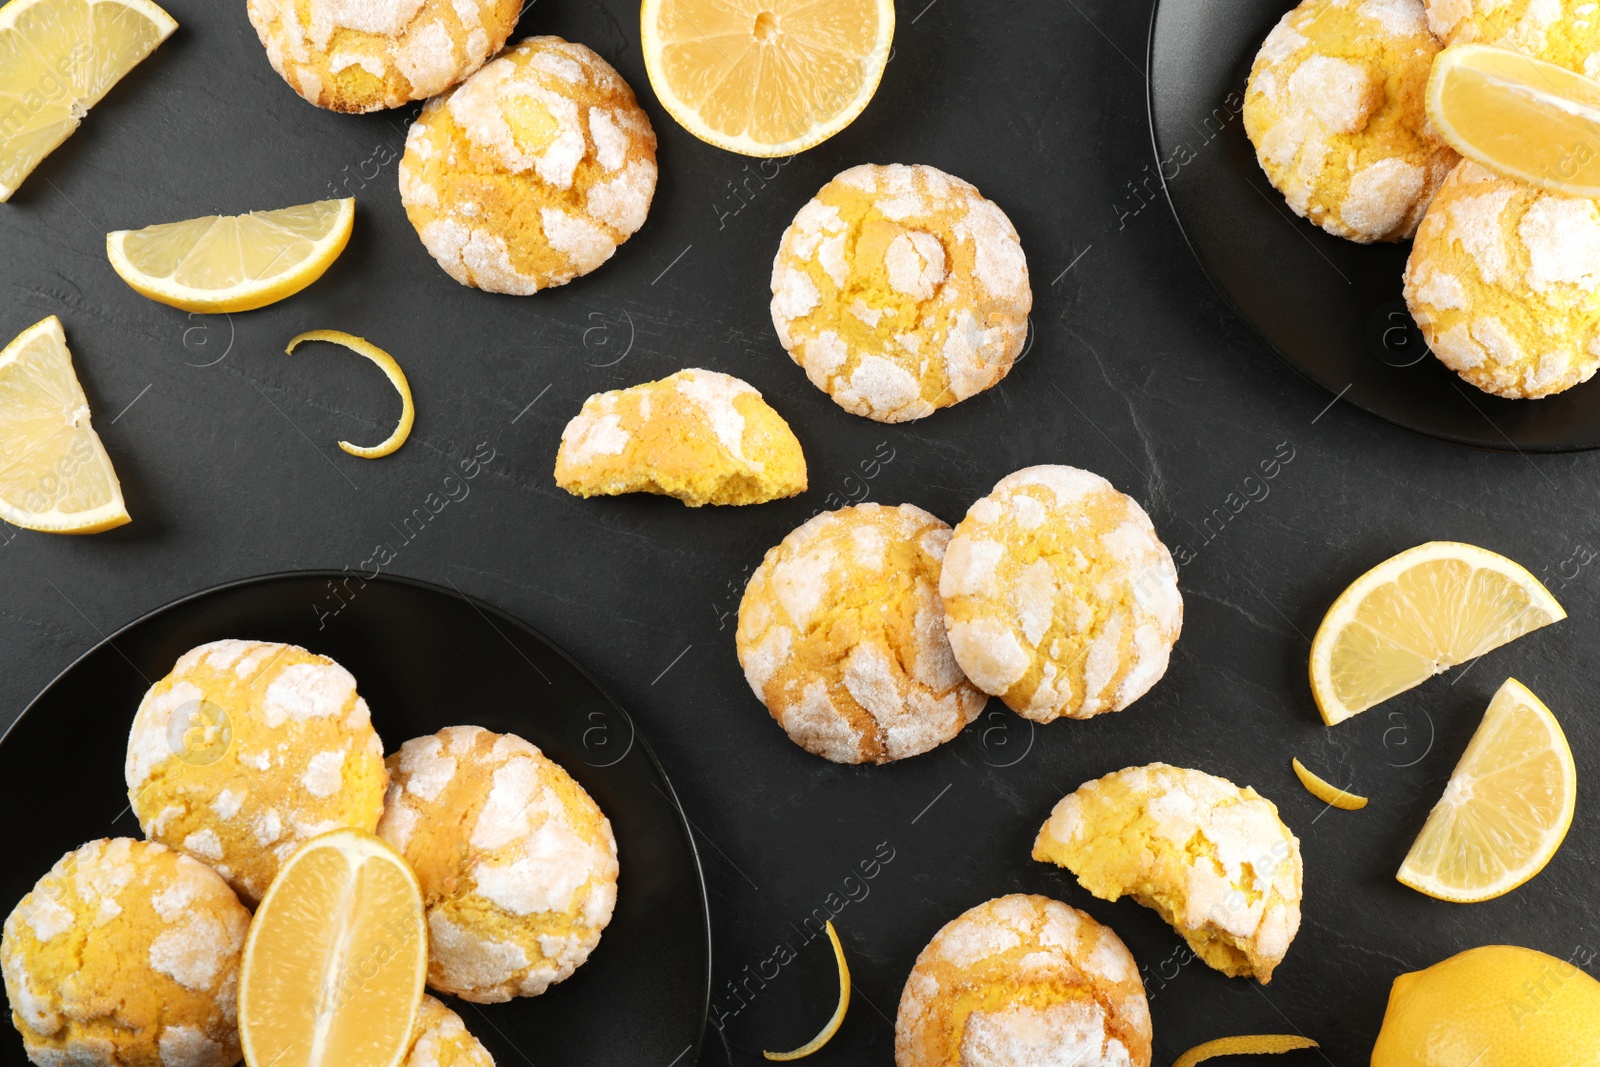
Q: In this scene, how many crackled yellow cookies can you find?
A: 15